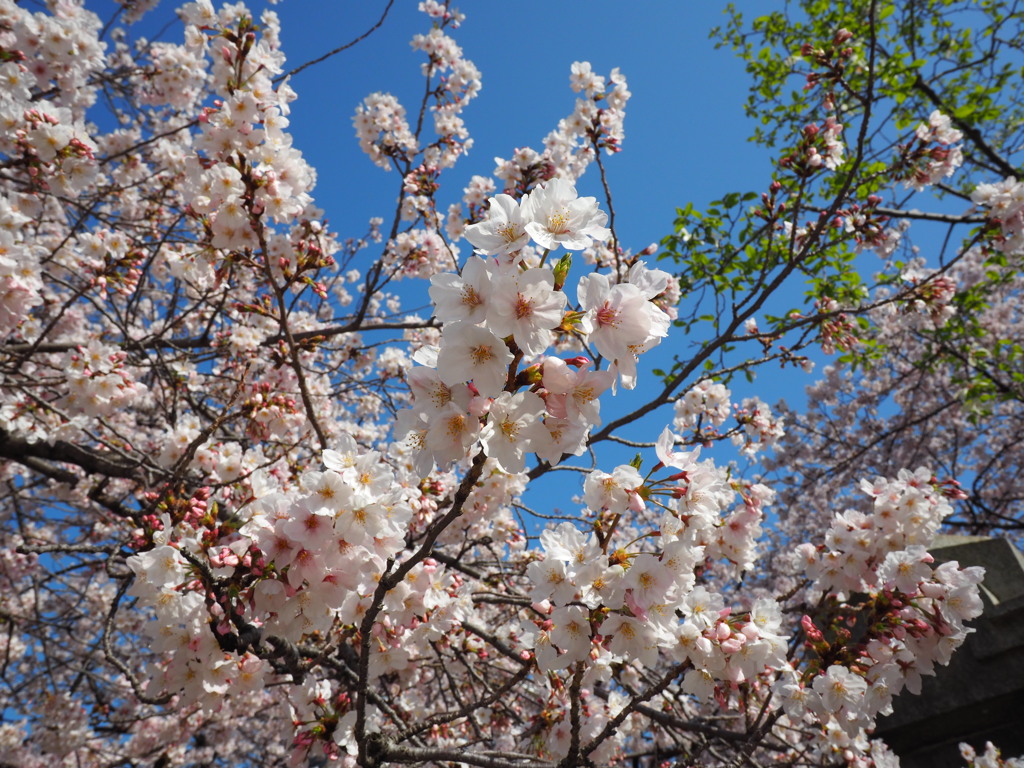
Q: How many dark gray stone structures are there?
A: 1